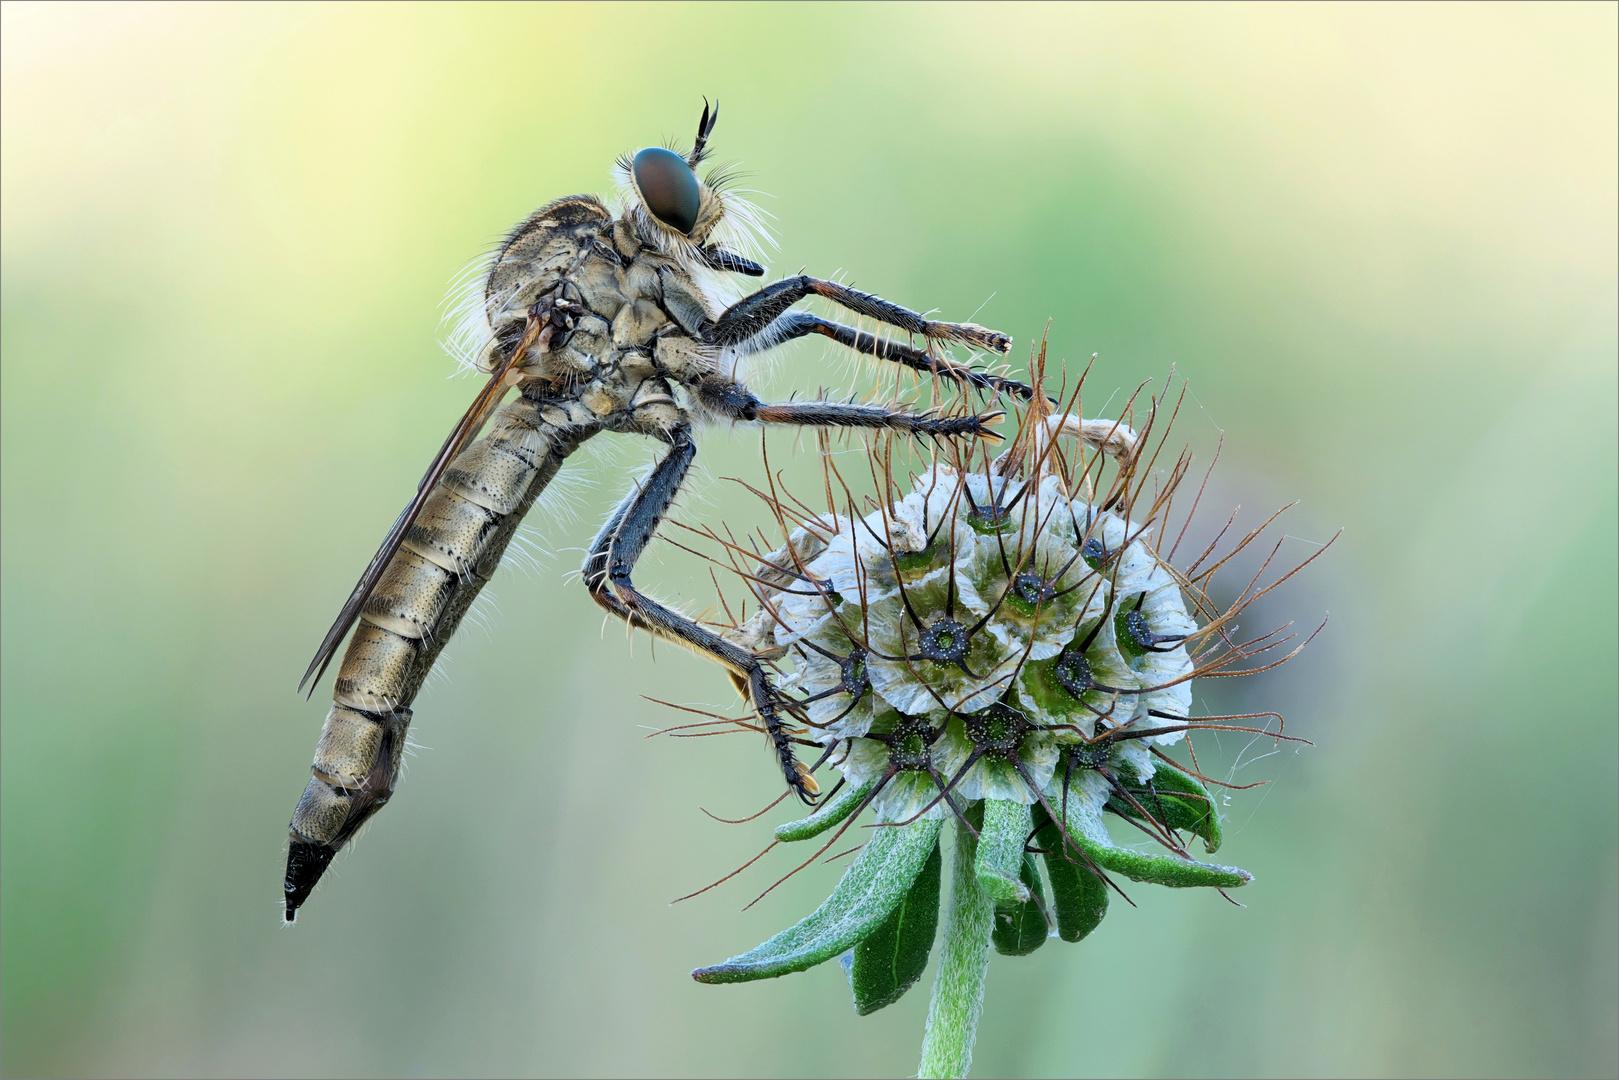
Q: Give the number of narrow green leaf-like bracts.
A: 8